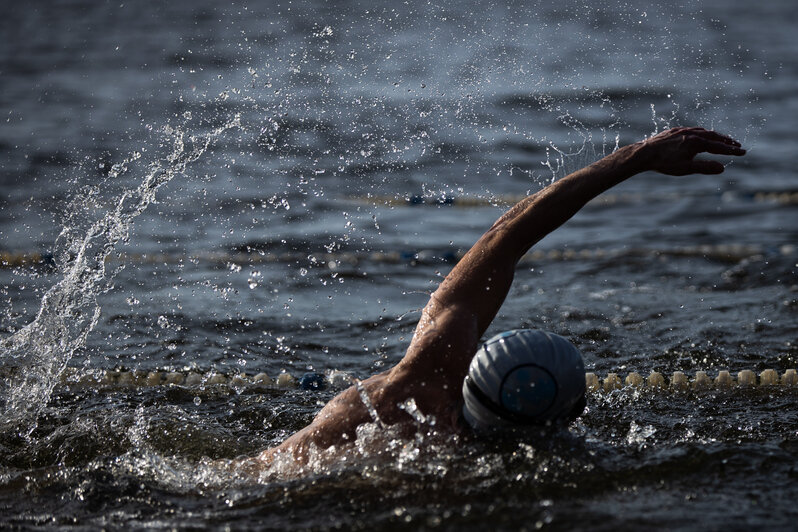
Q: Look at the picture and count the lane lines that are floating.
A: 3